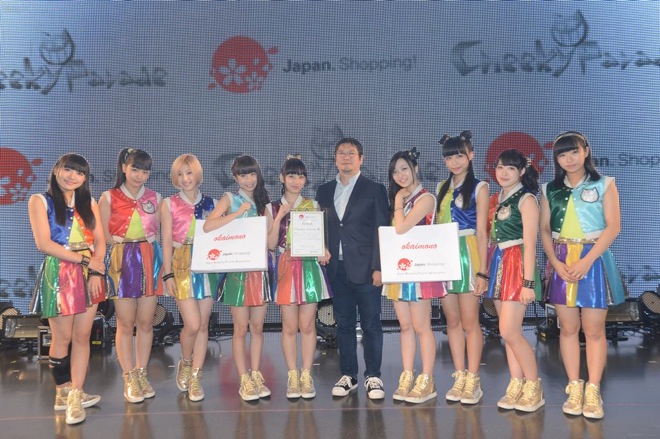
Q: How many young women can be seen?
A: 9